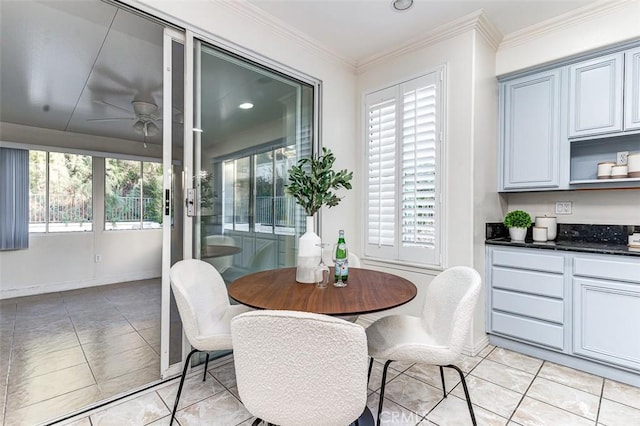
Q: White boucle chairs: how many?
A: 4